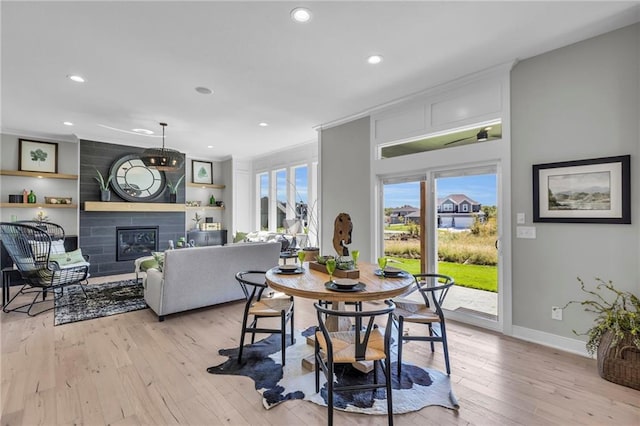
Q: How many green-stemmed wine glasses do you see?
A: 4